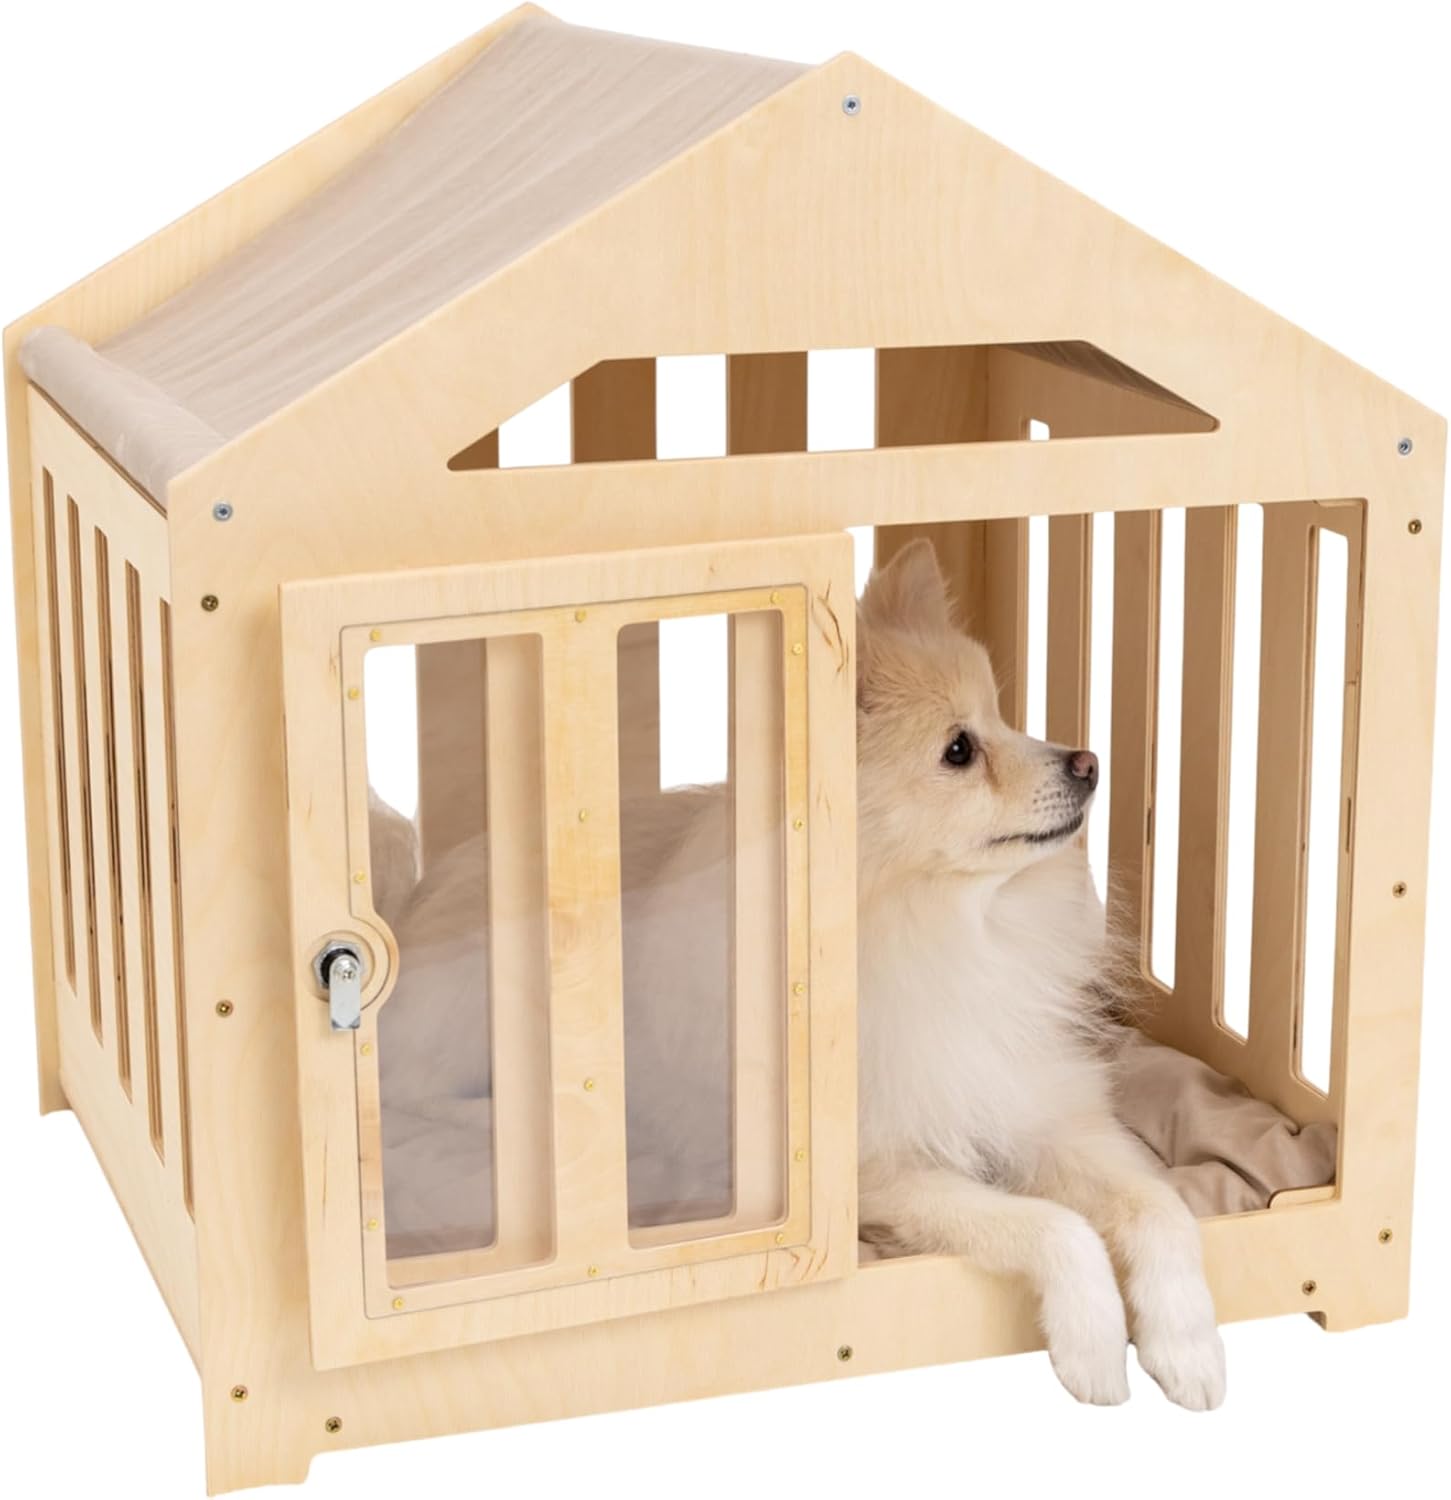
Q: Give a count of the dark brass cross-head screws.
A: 9